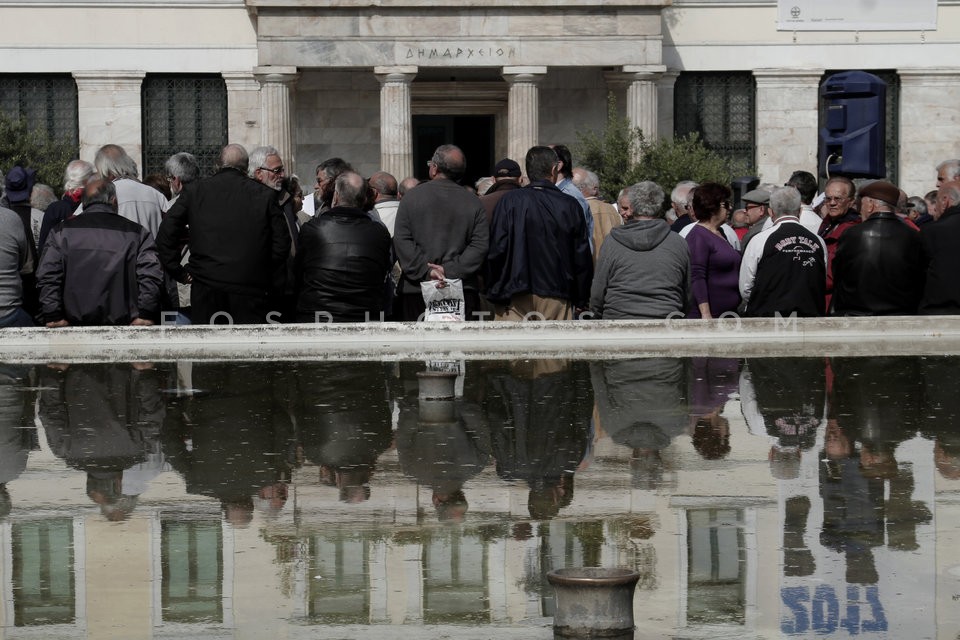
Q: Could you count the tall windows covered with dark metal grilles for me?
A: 4